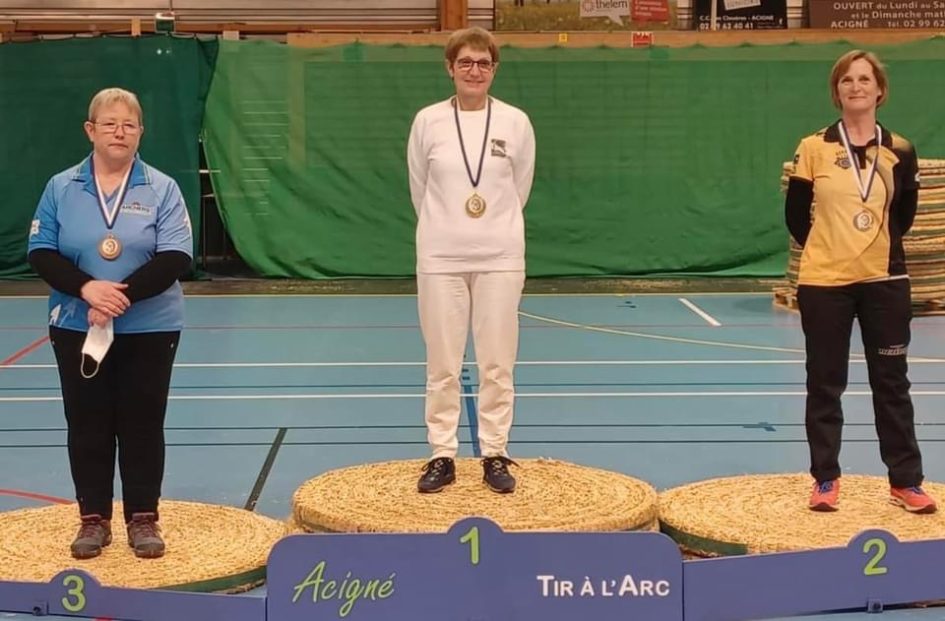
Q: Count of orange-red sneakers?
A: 2